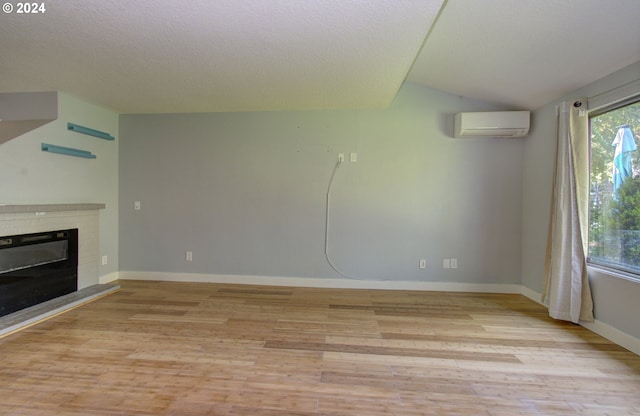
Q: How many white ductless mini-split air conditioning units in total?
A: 1